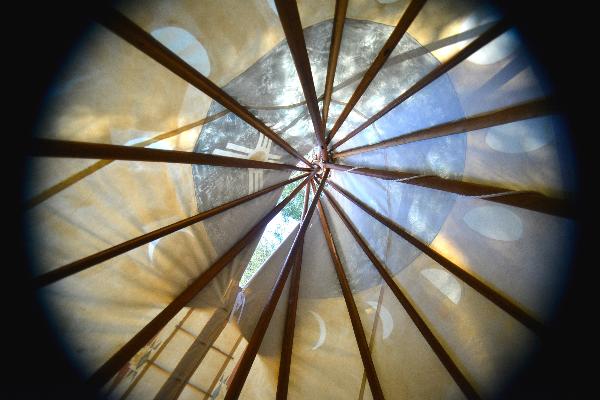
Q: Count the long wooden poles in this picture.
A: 15